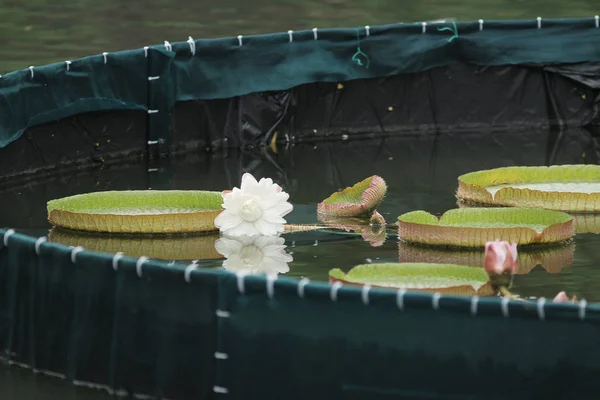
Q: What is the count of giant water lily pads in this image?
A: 5